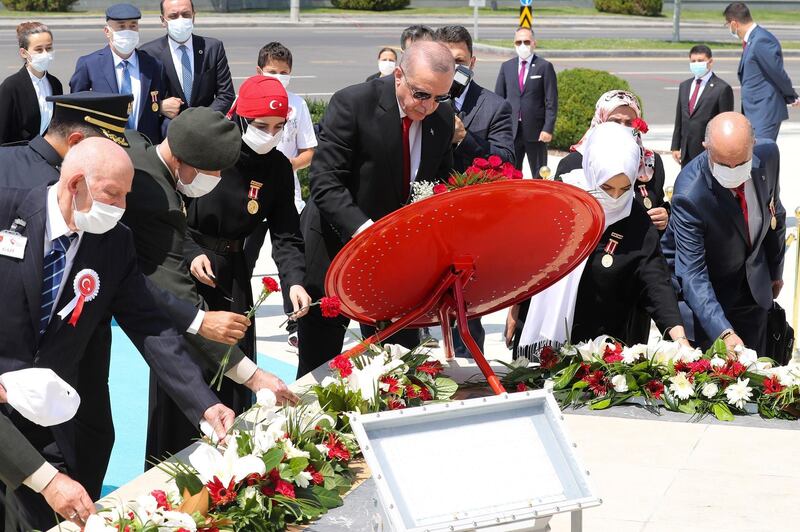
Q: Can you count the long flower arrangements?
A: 2